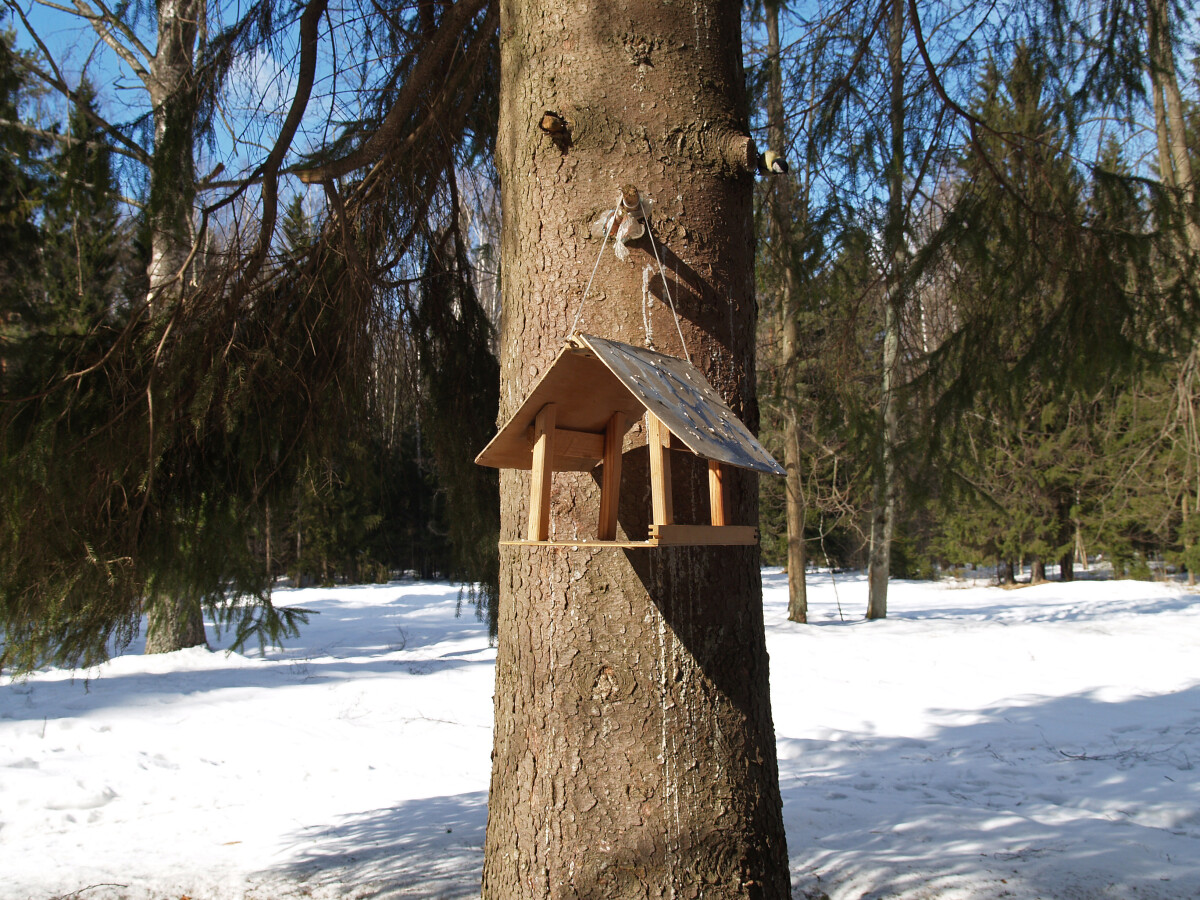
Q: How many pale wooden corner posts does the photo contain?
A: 4